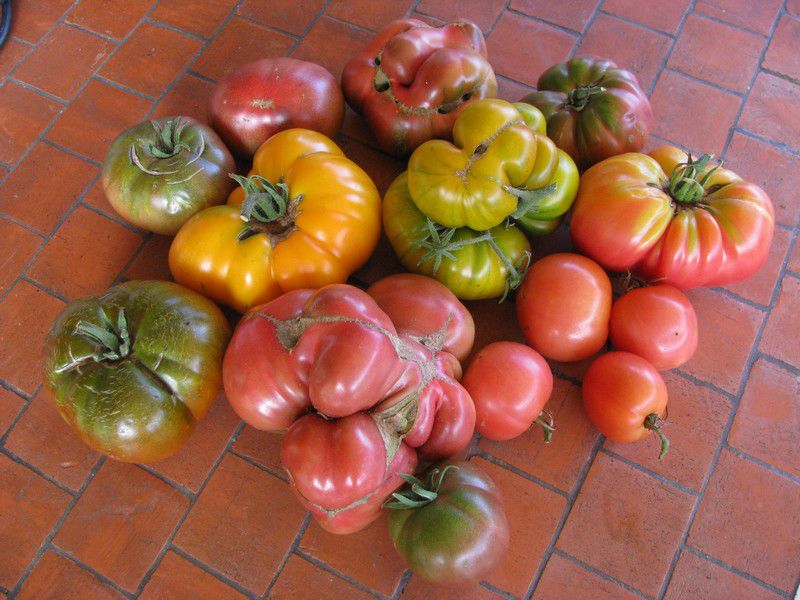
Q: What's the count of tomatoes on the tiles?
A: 15